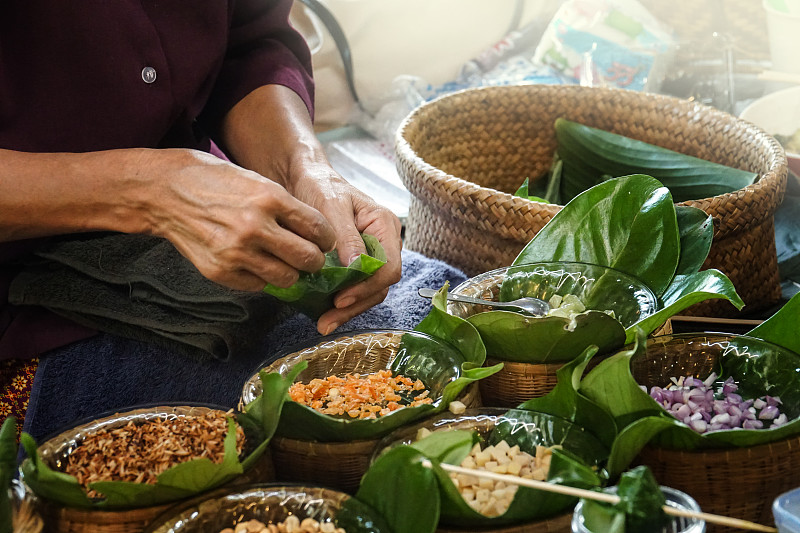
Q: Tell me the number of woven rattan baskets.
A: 7